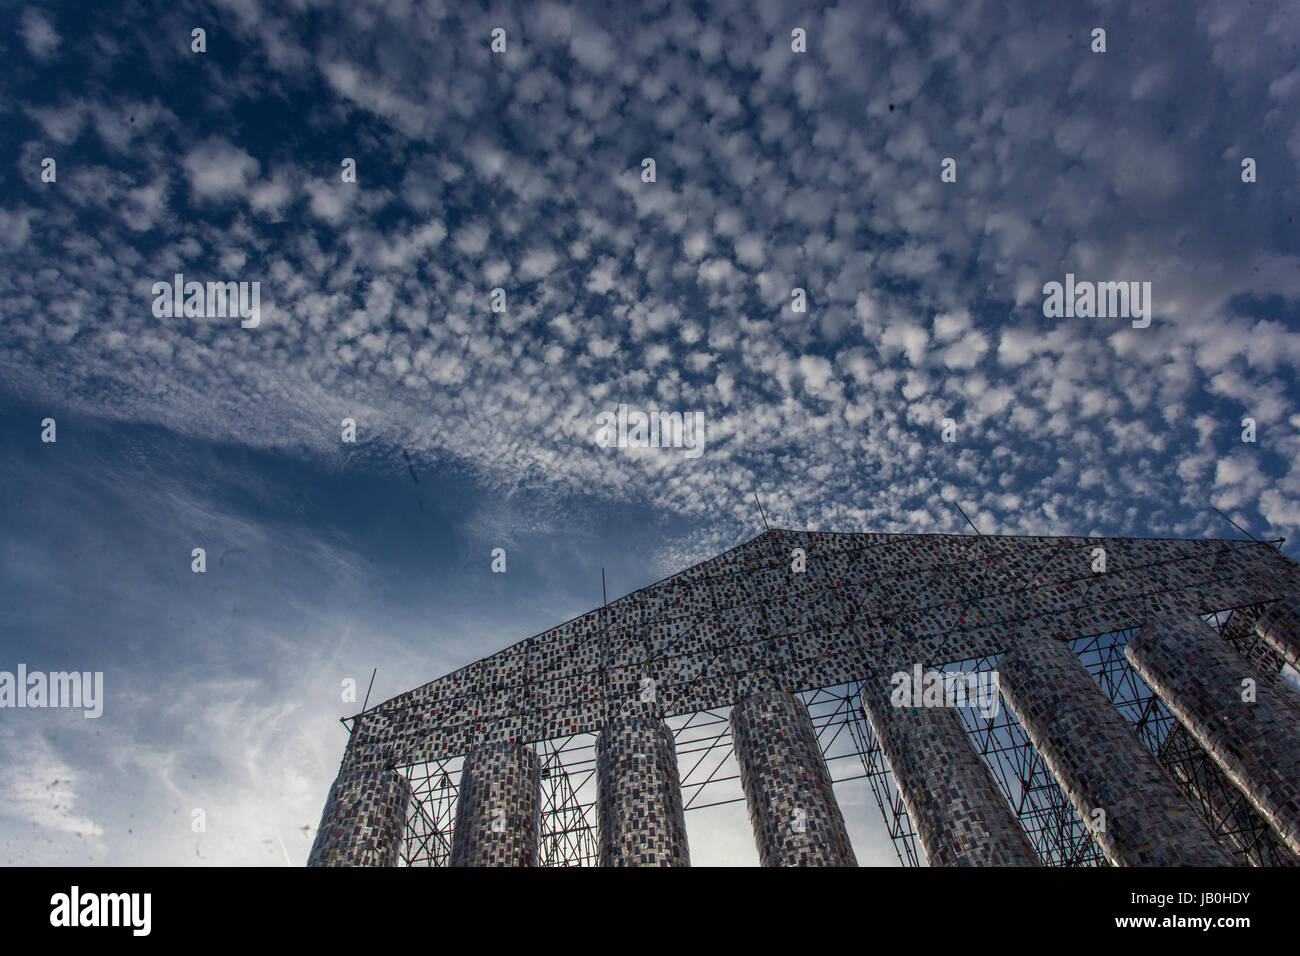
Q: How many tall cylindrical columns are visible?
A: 8